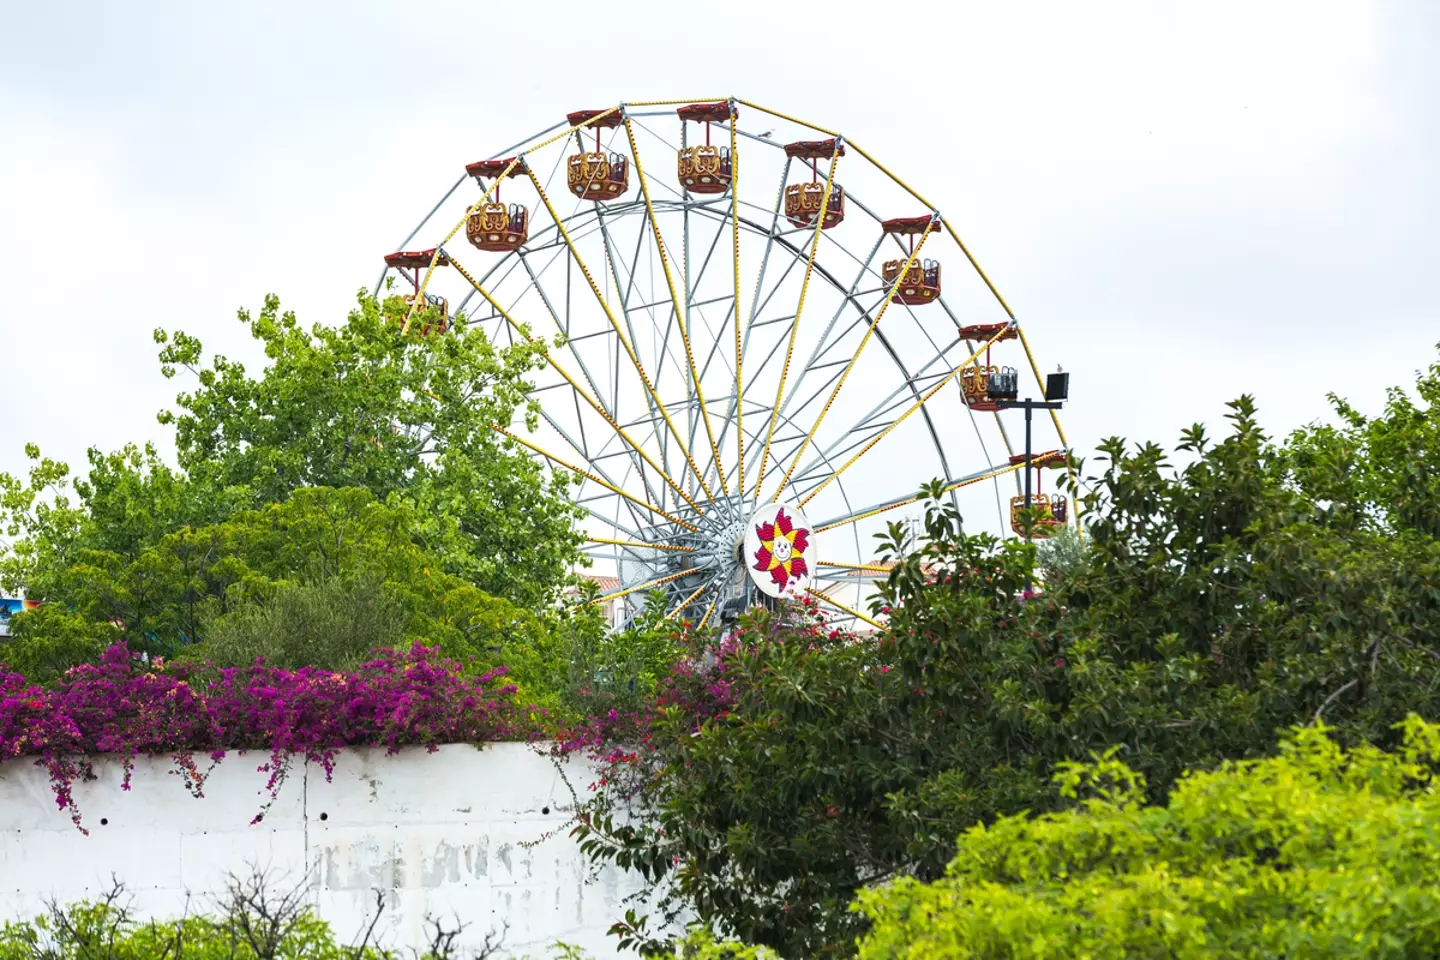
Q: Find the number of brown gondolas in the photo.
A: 8